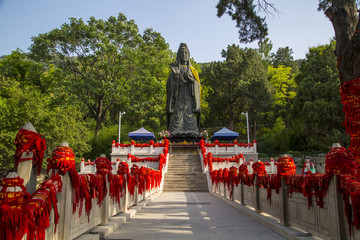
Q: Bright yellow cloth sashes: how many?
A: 1